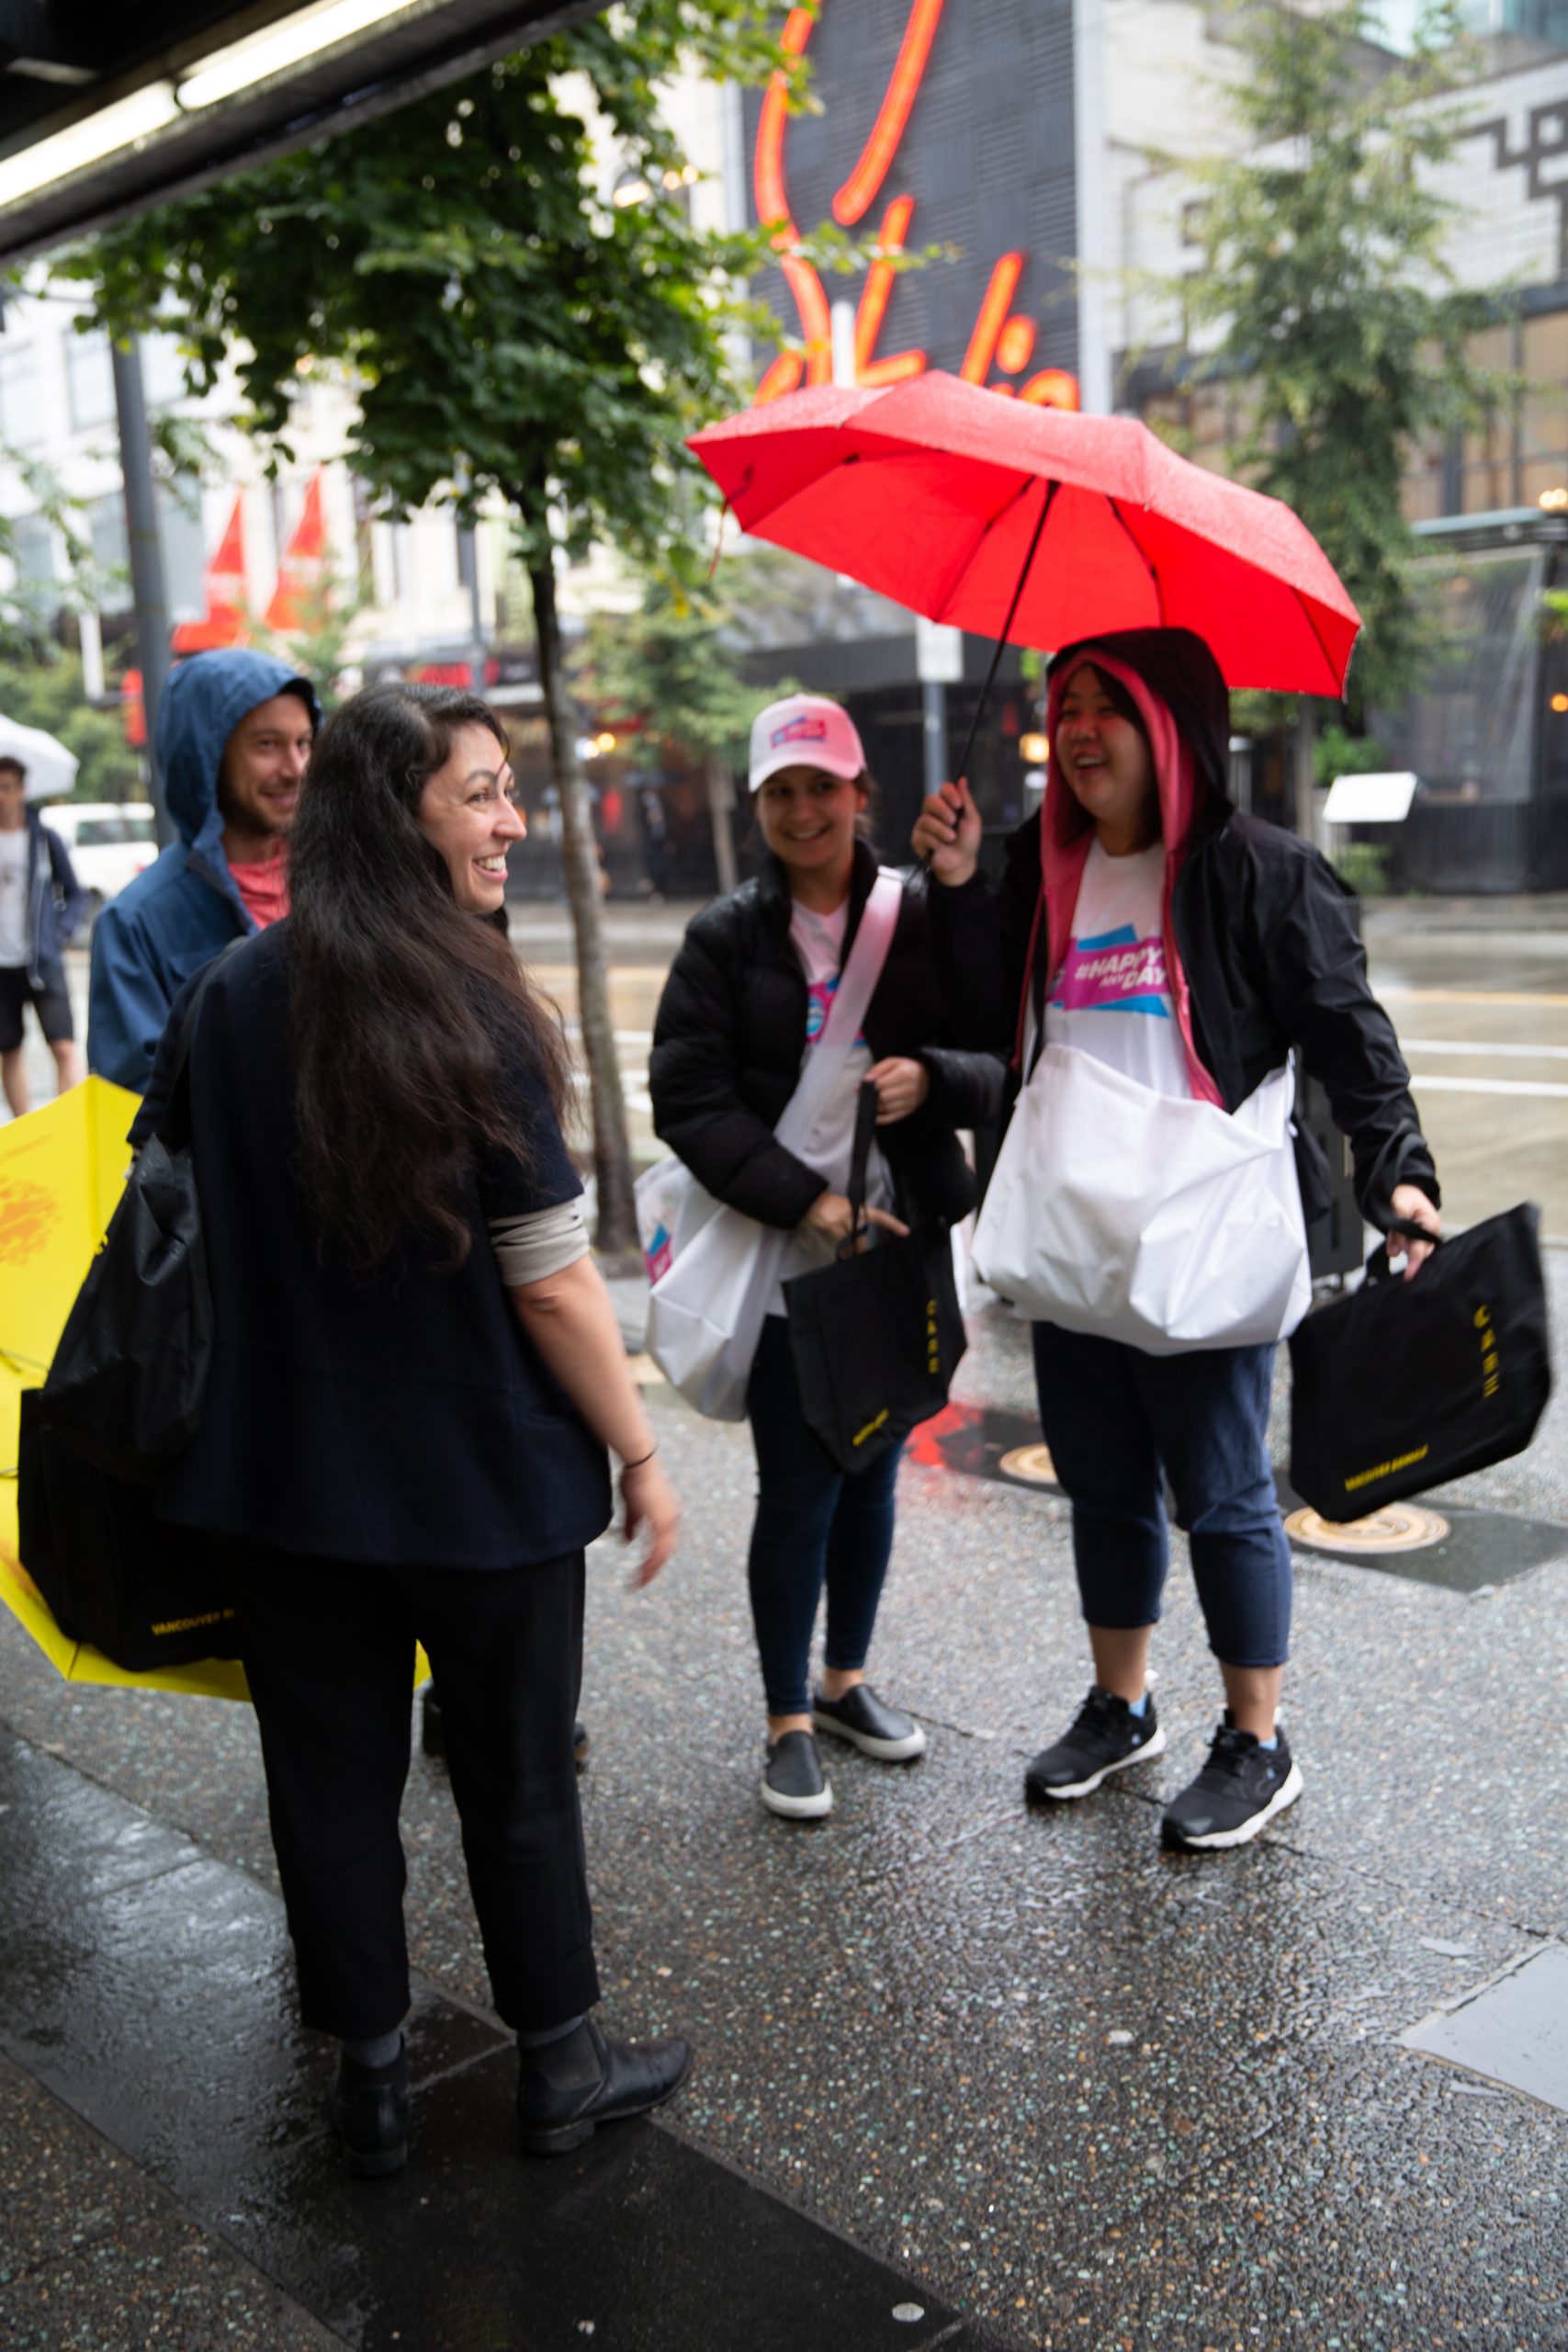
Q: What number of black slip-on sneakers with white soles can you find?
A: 2